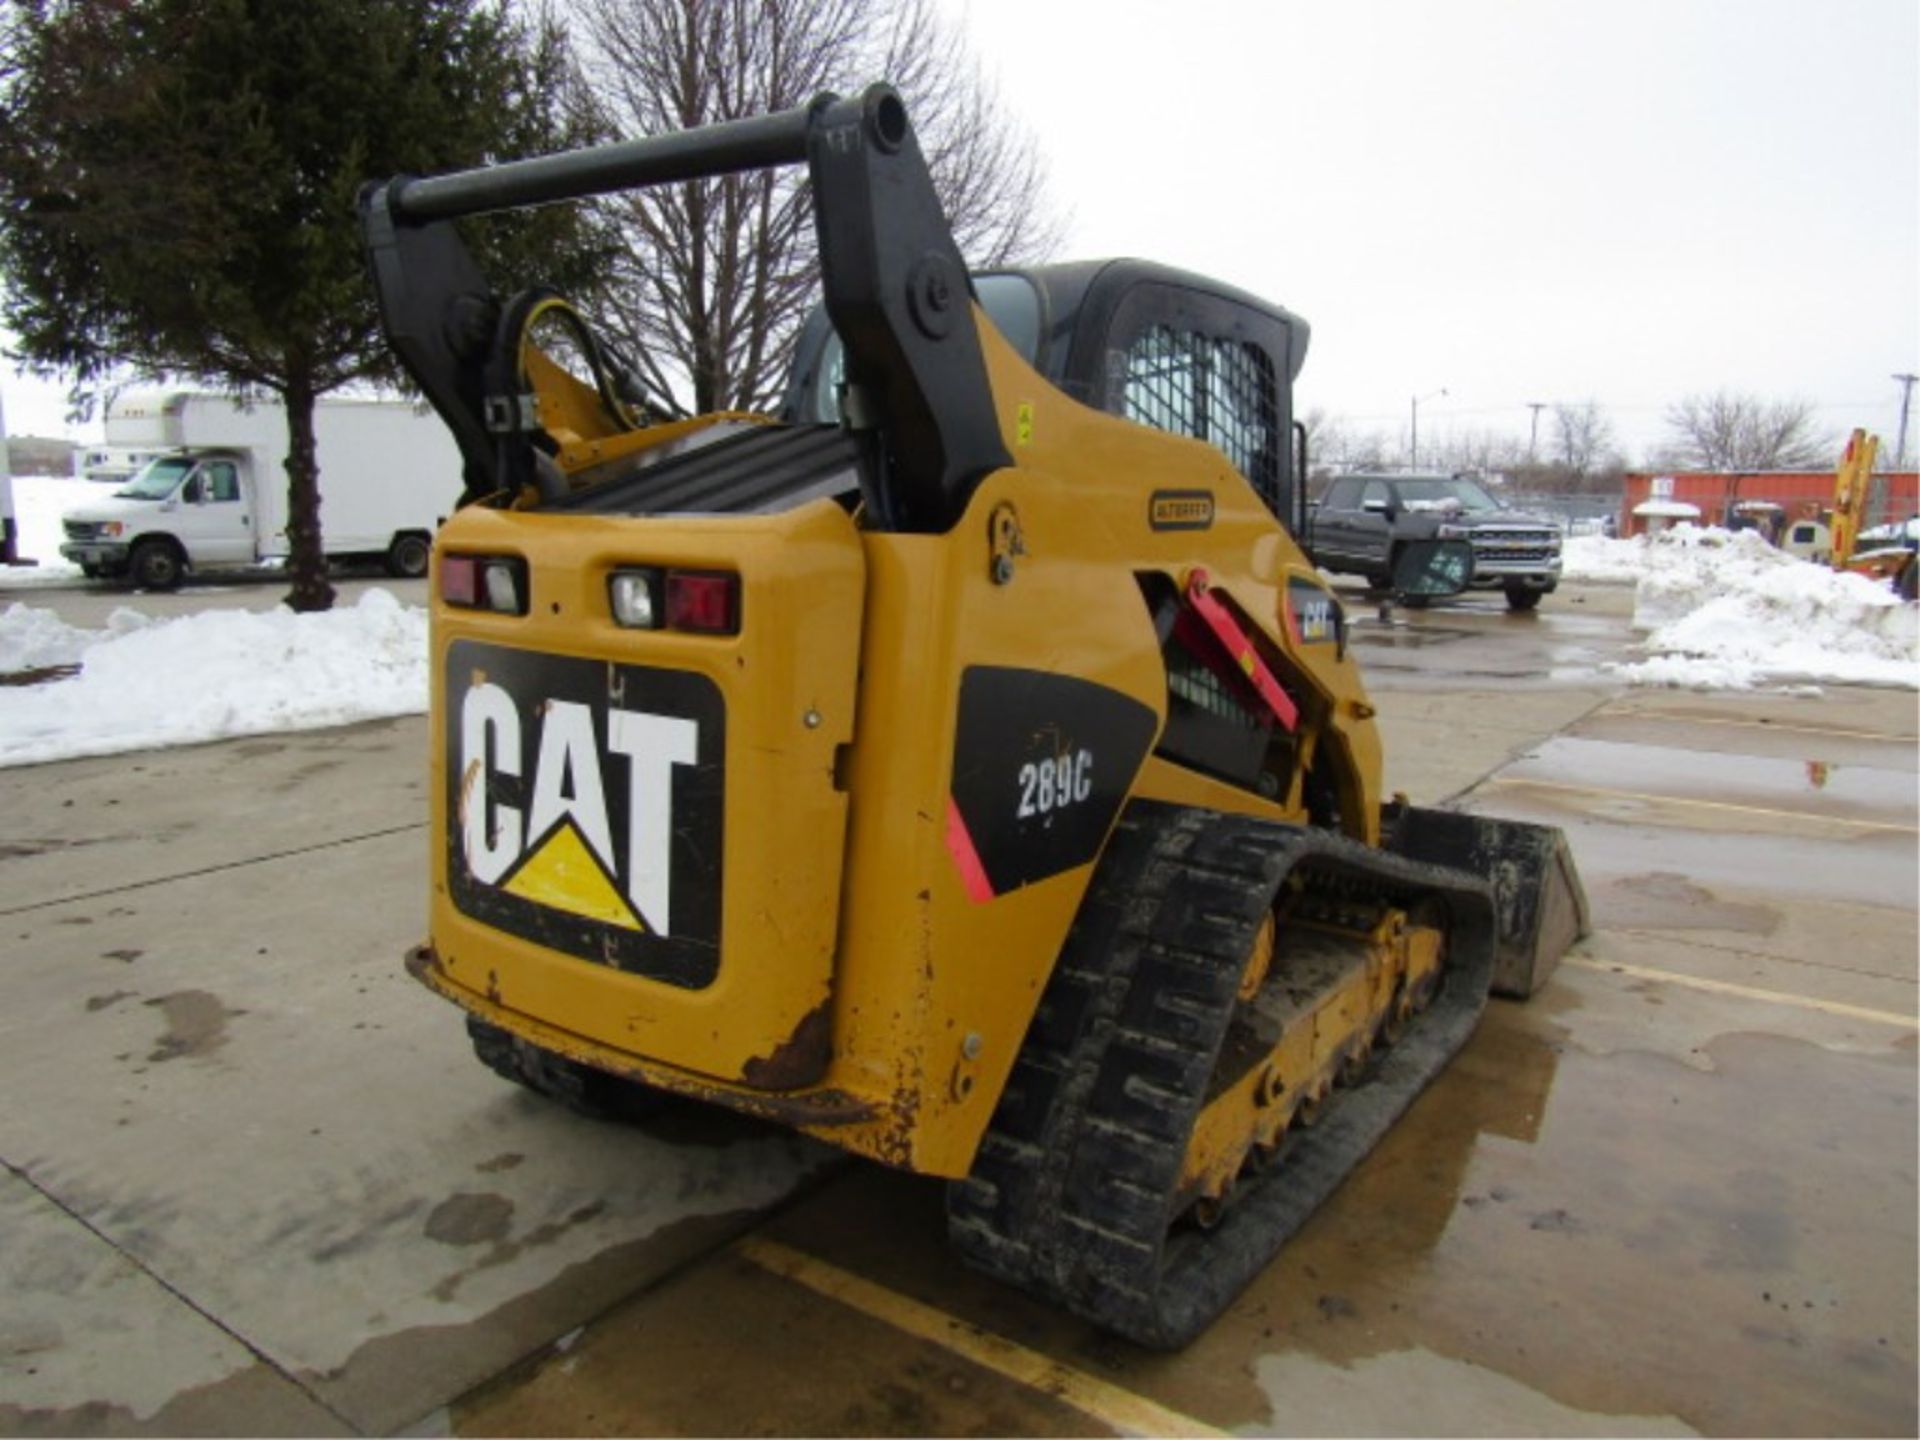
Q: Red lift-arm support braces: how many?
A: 1